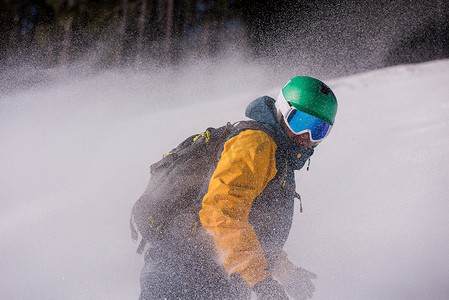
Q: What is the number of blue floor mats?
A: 0